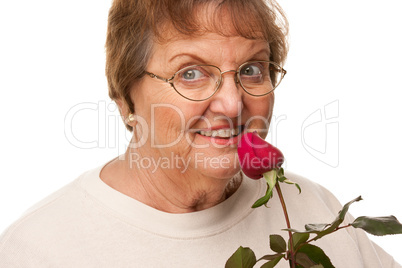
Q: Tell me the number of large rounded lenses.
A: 2